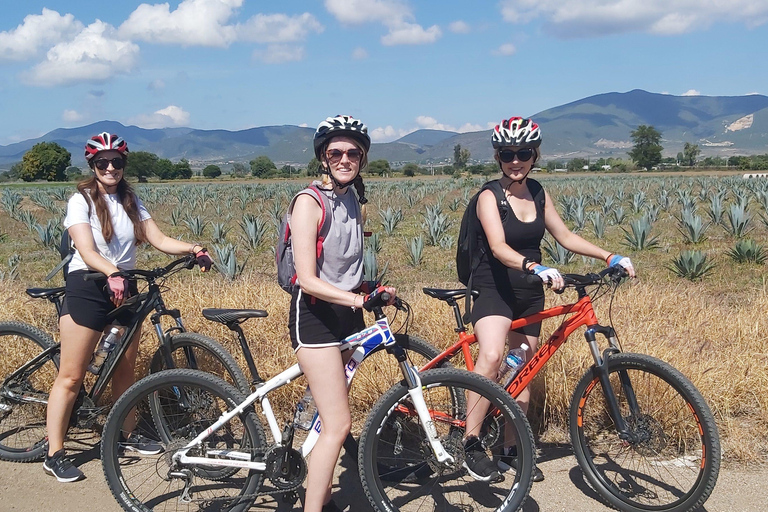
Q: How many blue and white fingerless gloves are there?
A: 2